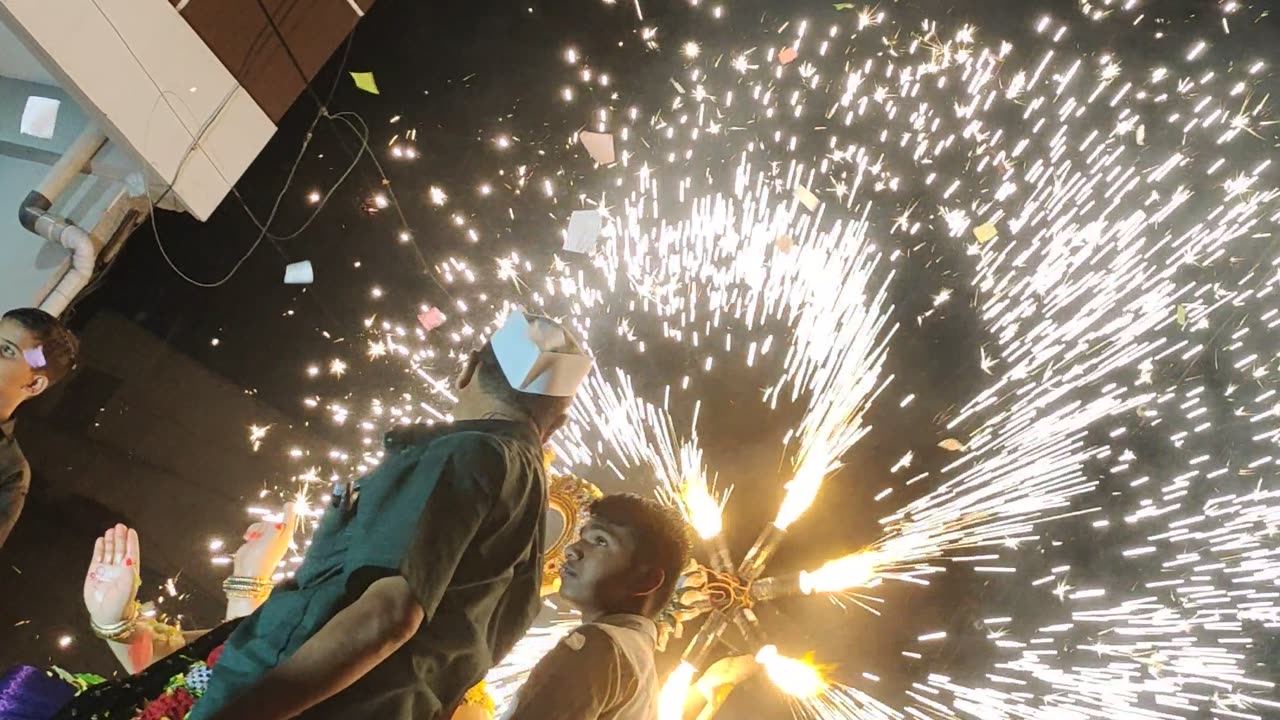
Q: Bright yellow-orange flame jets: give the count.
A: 5